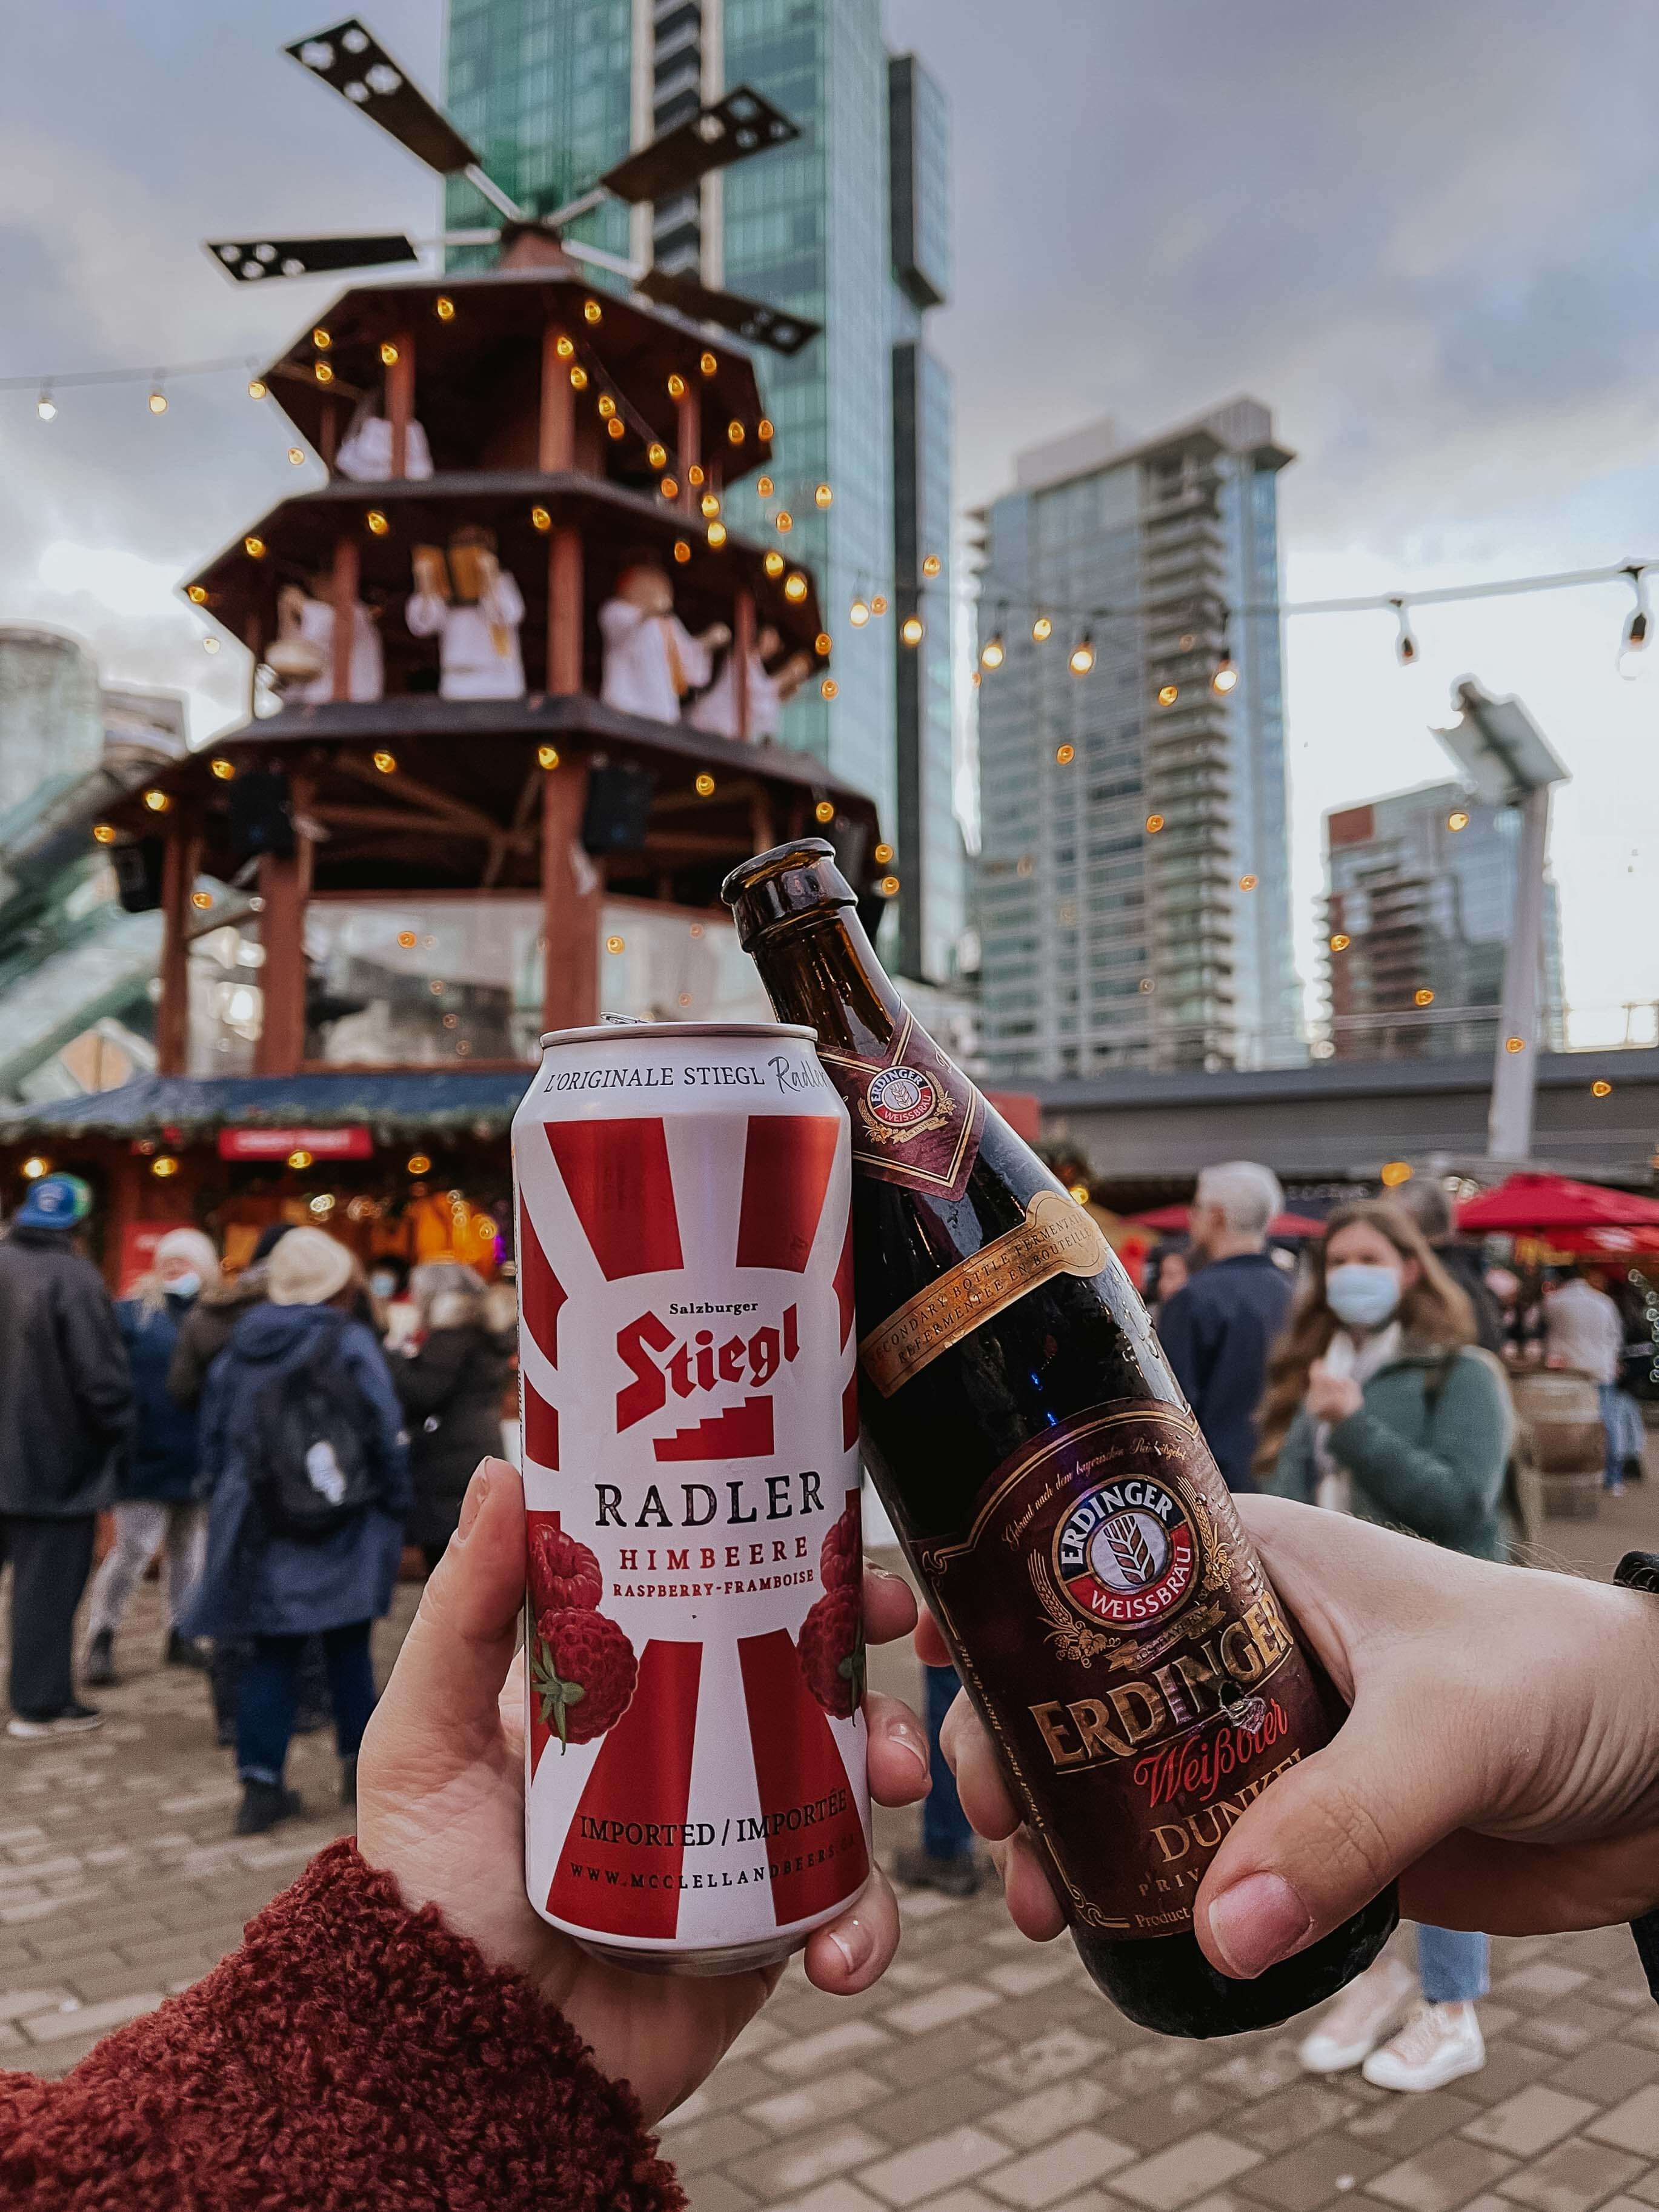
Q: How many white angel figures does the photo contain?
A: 5